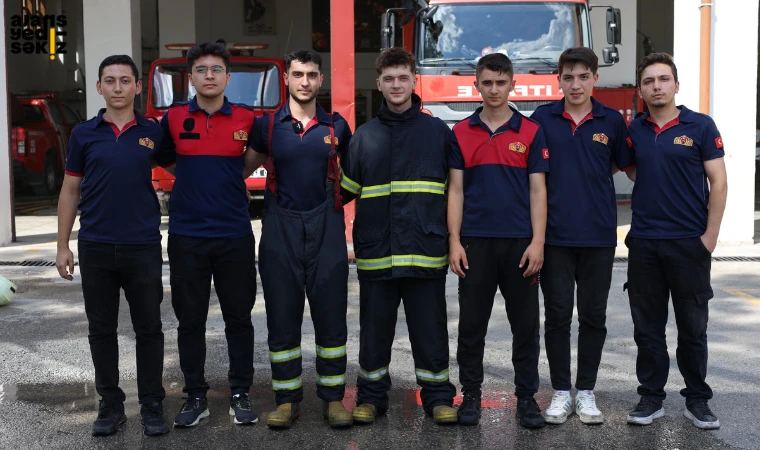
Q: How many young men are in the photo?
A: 7